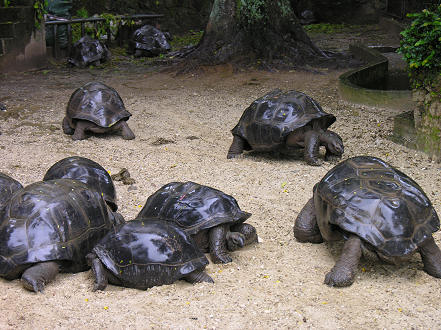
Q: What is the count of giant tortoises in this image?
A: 10